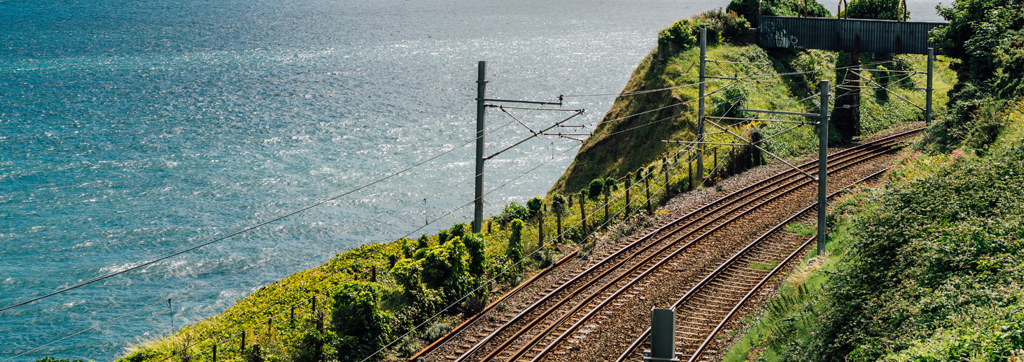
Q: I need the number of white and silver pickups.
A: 0